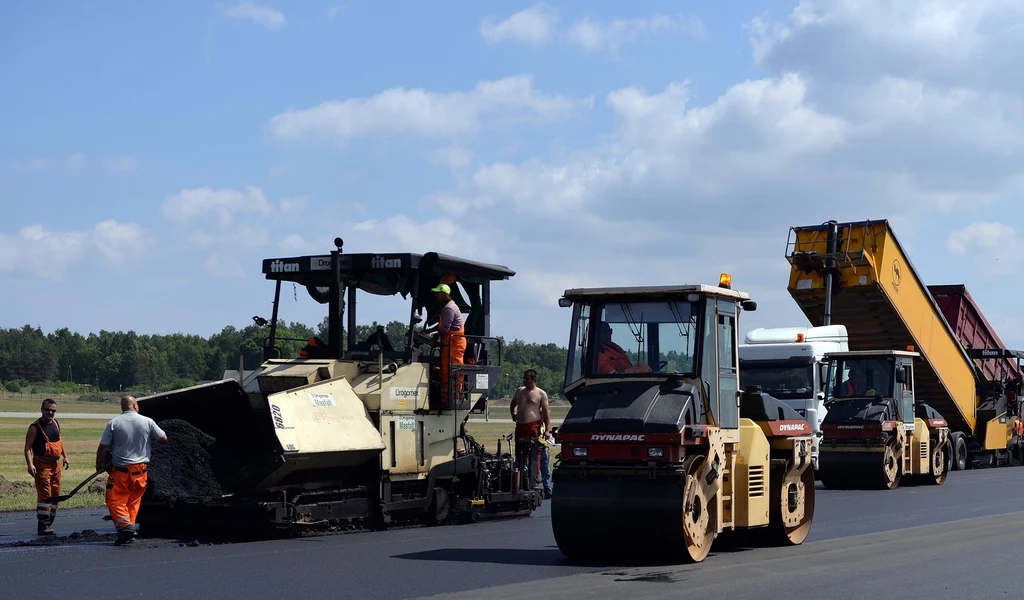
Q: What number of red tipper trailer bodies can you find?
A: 1